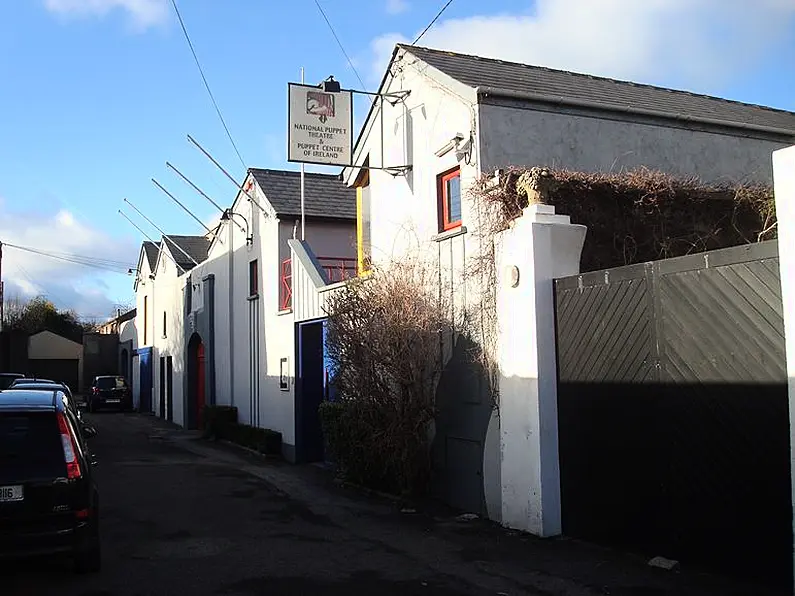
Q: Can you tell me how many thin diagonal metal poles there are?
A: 5